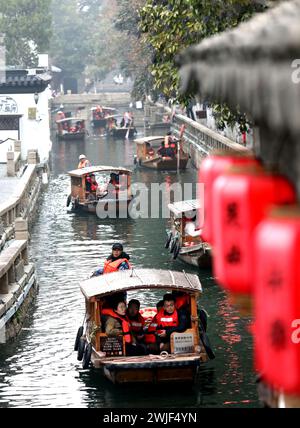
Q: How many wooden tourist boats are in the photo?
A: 7